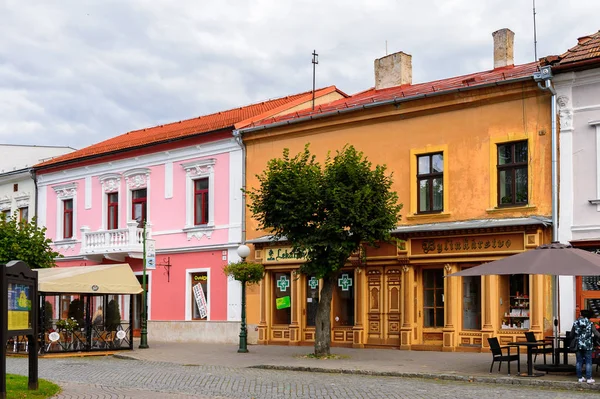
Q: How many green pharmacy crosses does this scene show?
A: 3